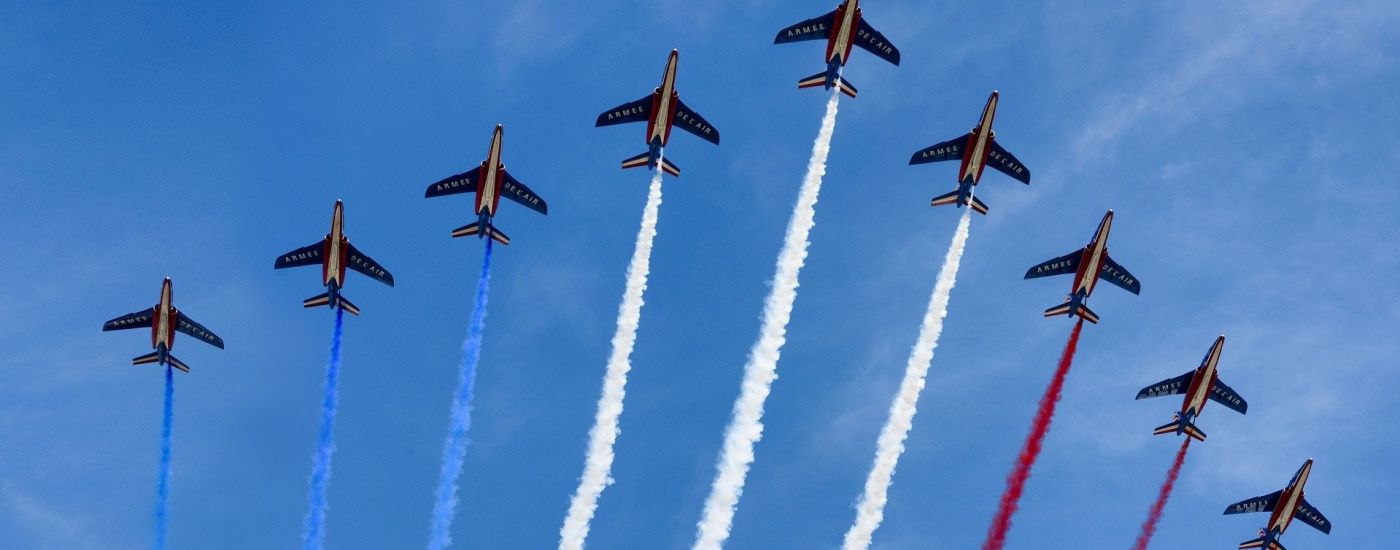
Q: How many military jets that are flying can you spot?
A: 9